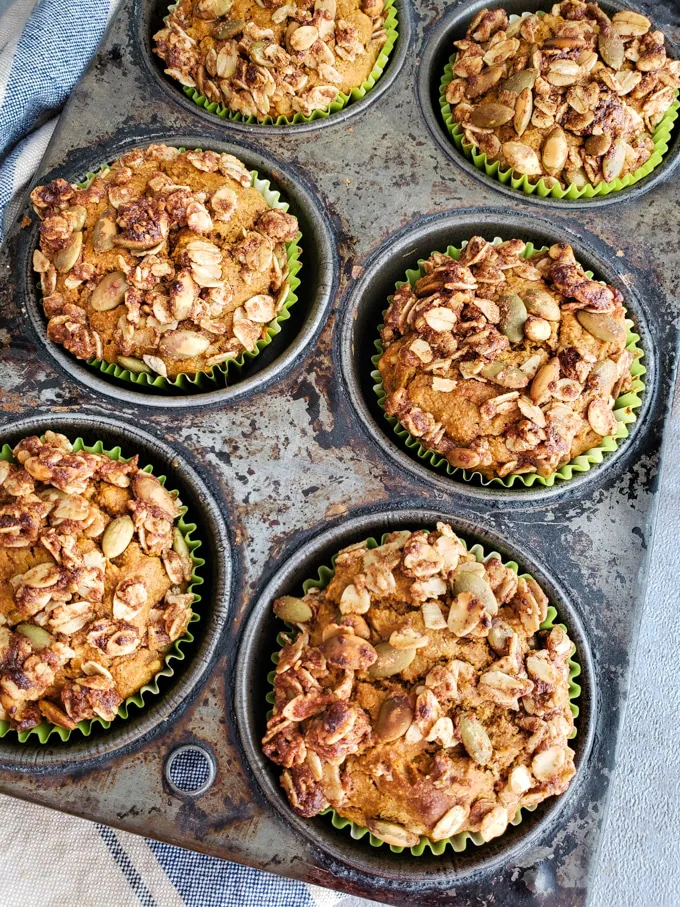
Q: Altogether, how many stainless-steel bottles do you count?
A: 0